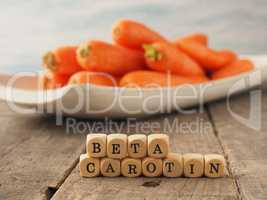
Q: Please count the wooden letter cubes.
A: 11